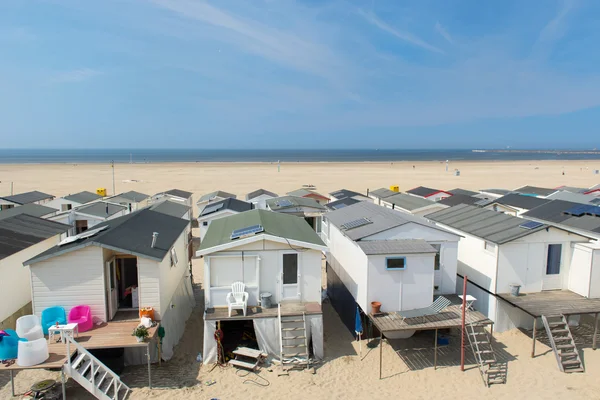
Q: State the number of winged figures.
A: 0